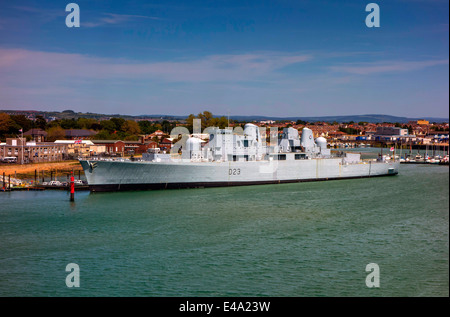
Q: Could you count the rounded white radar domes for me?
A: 2